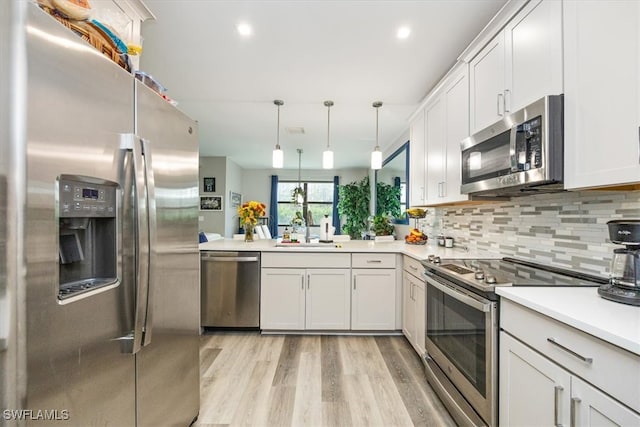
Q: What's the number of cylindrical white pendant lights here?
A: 3